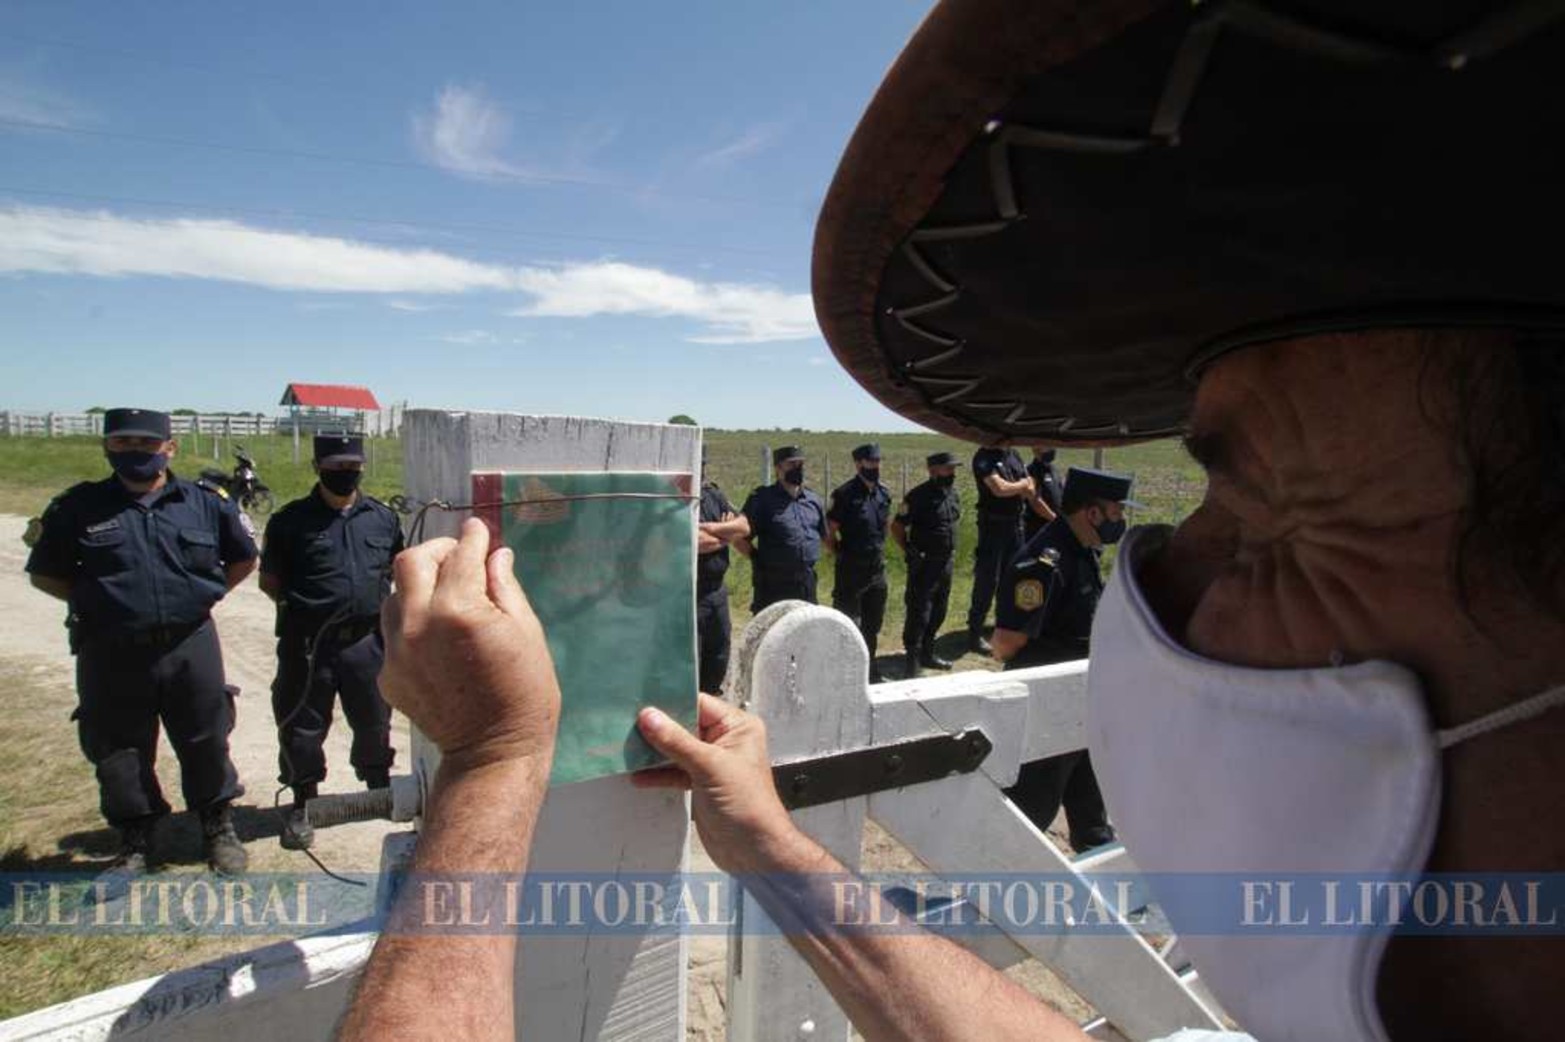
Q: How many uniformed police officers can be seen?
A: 9